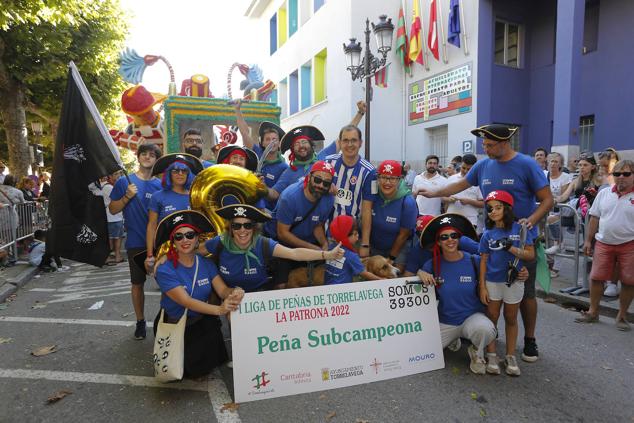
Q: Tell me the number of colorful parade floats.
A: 1